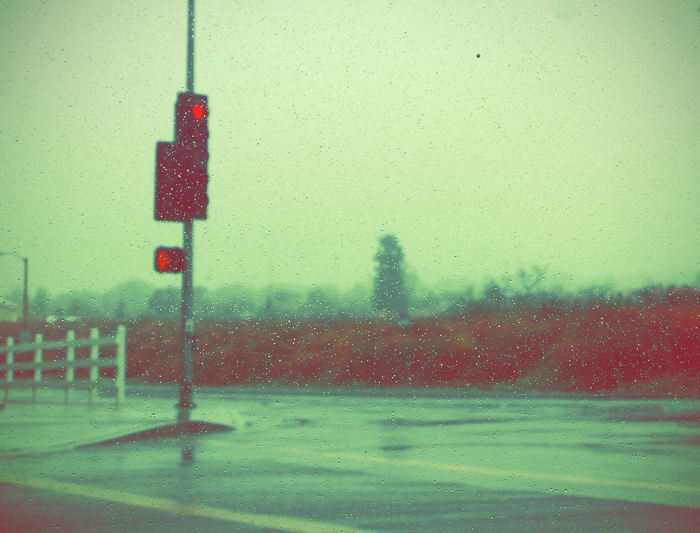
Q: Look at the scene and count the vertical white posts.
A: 5